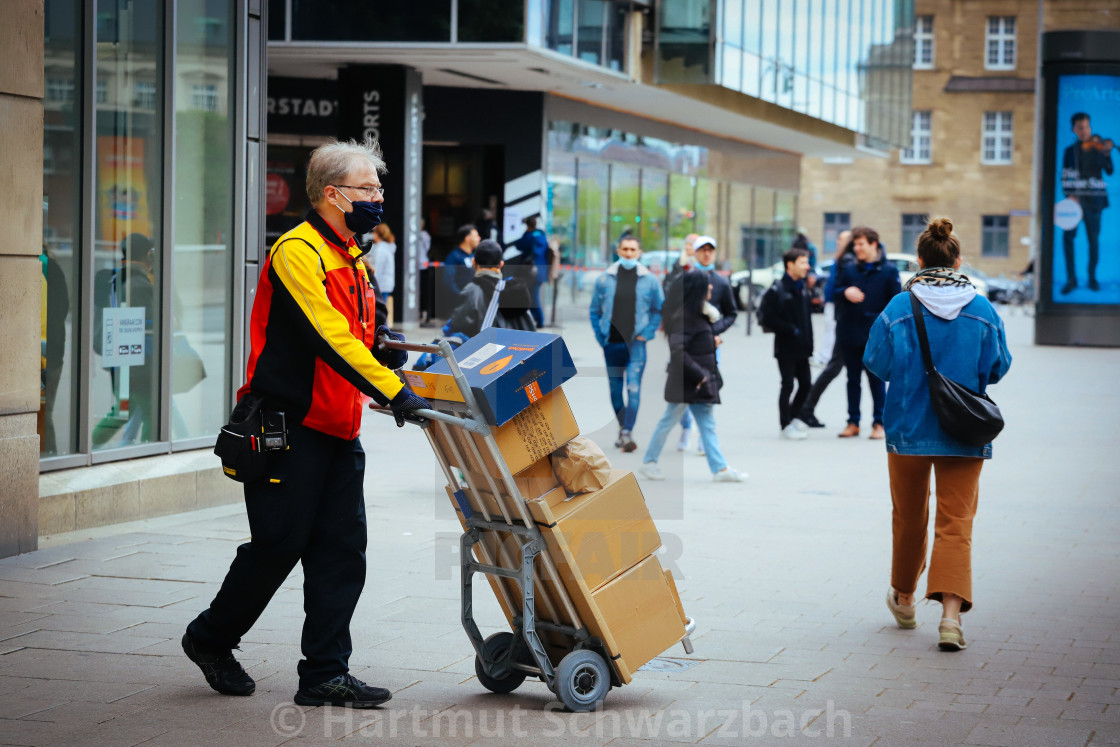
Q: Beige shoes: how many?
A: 2